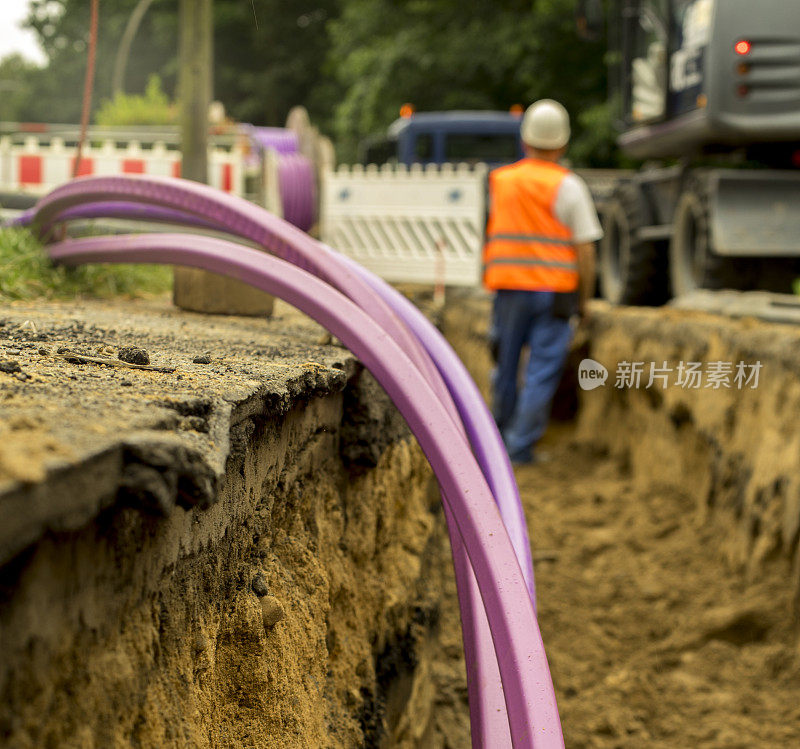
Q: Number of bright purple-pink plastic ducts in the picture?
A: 3